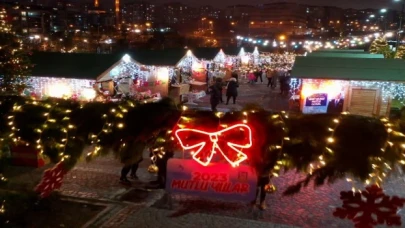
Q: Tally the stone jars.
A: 0